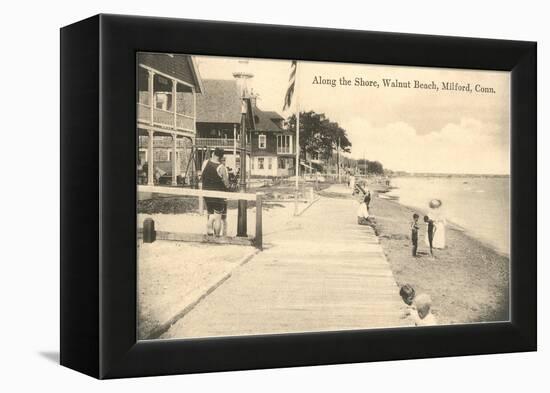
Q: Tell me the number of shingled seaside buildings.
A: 3